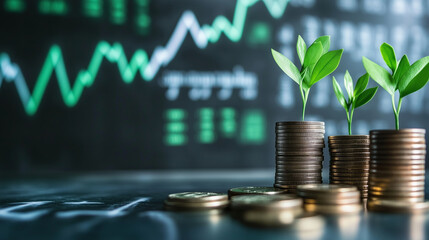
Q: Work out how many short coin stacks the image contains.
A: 4